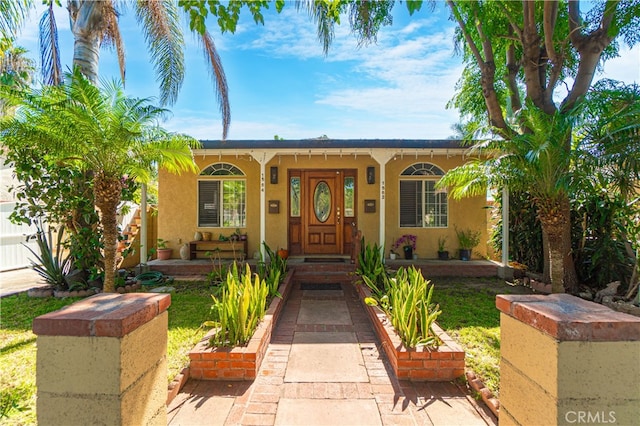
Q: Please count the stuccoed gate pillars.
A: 2